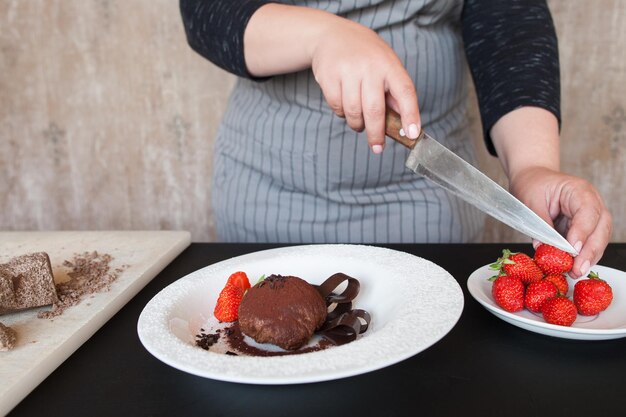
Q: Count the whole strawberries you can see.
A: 7